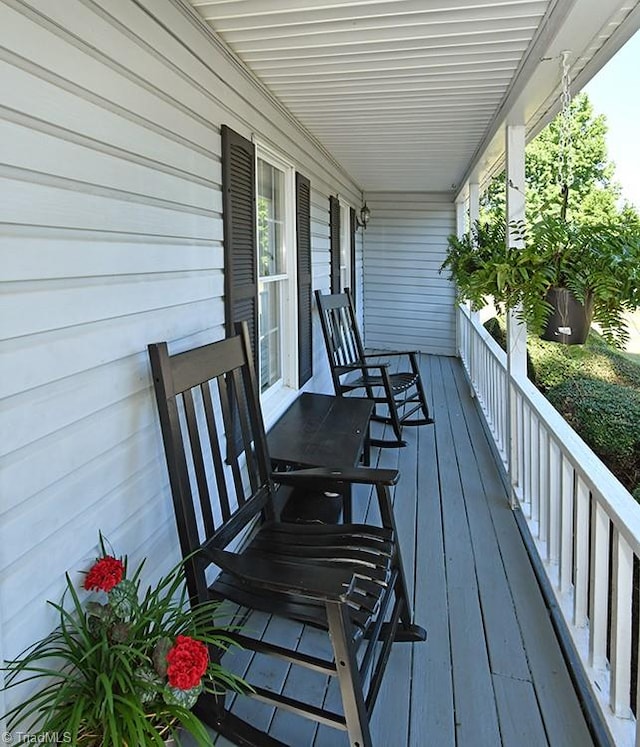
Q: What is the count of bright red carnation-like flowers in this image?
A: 2